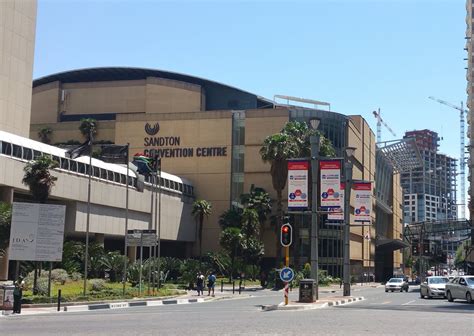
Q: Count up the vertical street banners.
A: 4